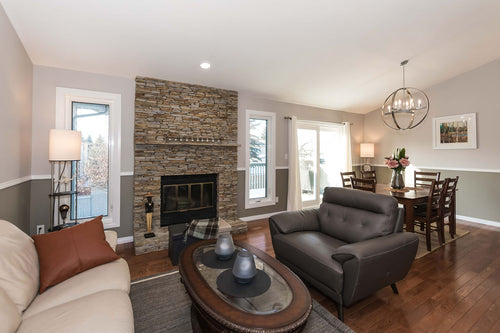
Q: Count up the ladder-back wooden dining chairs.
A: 6